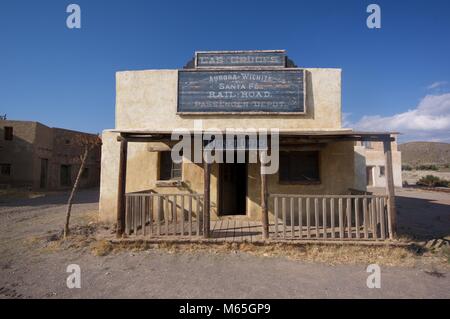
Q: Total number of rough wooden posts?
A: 4